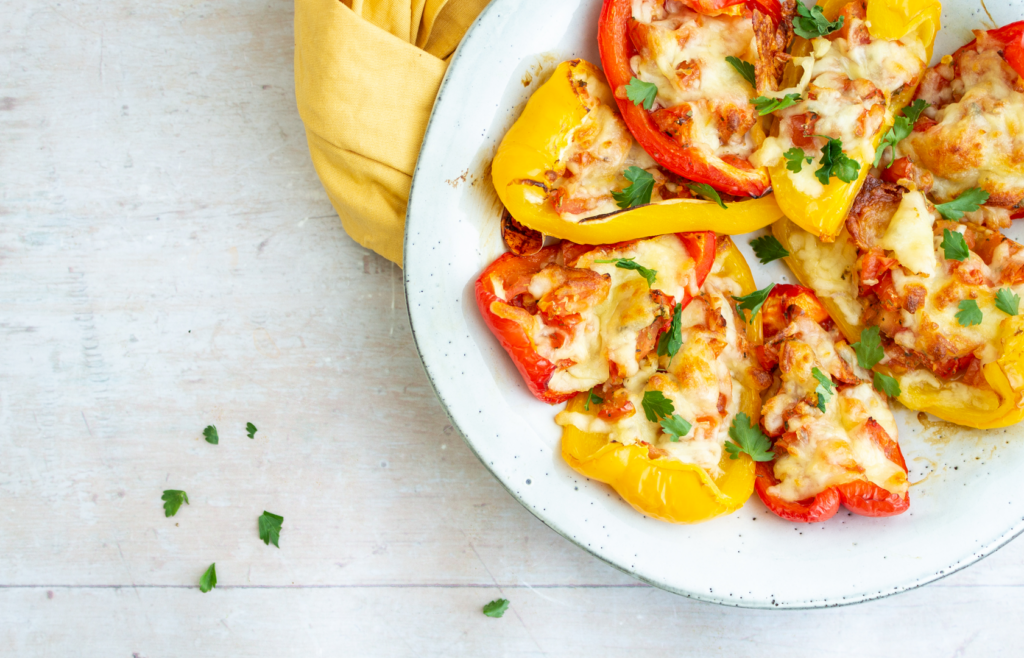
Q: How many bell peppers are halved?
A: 8